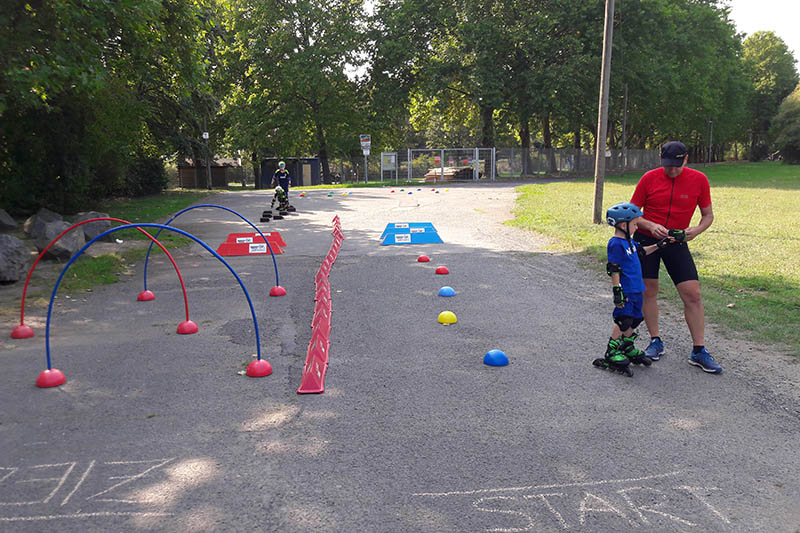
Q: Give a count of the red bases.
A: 6